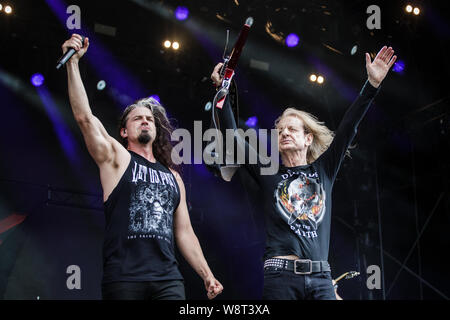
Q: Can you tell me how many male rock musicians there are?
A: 2